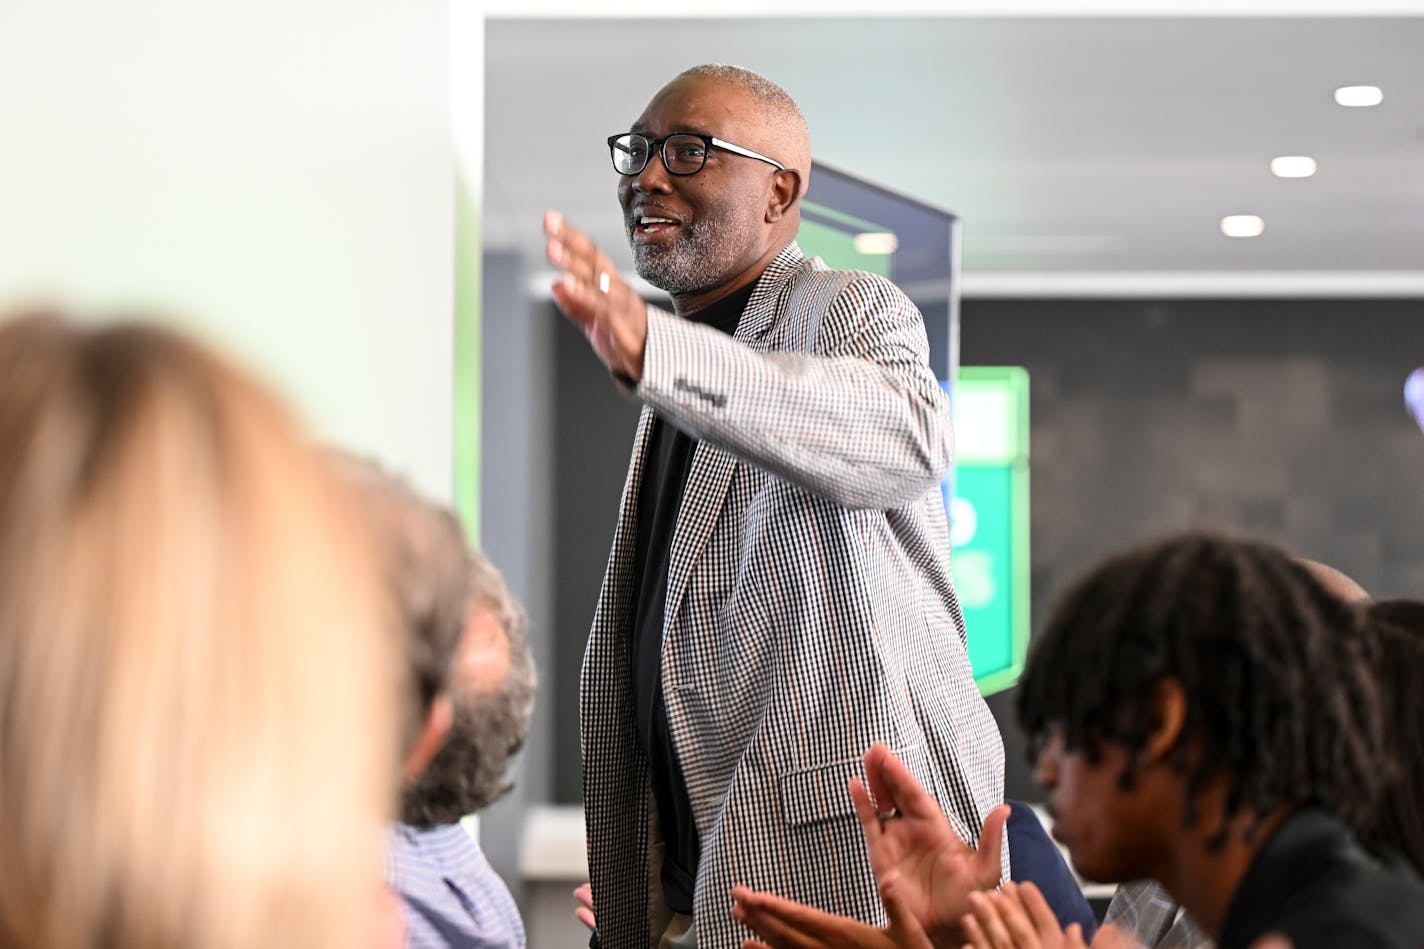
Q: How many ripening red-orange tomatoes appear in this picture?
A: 0